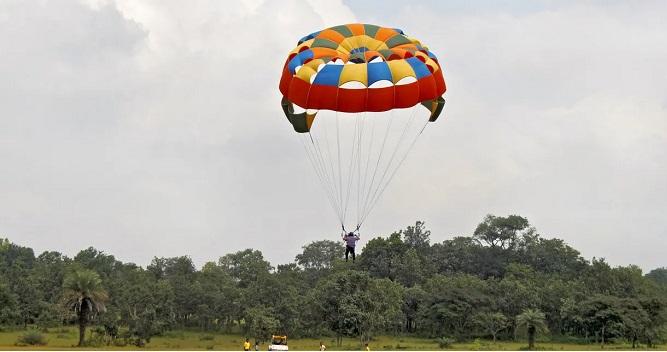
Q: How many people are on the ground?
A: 4